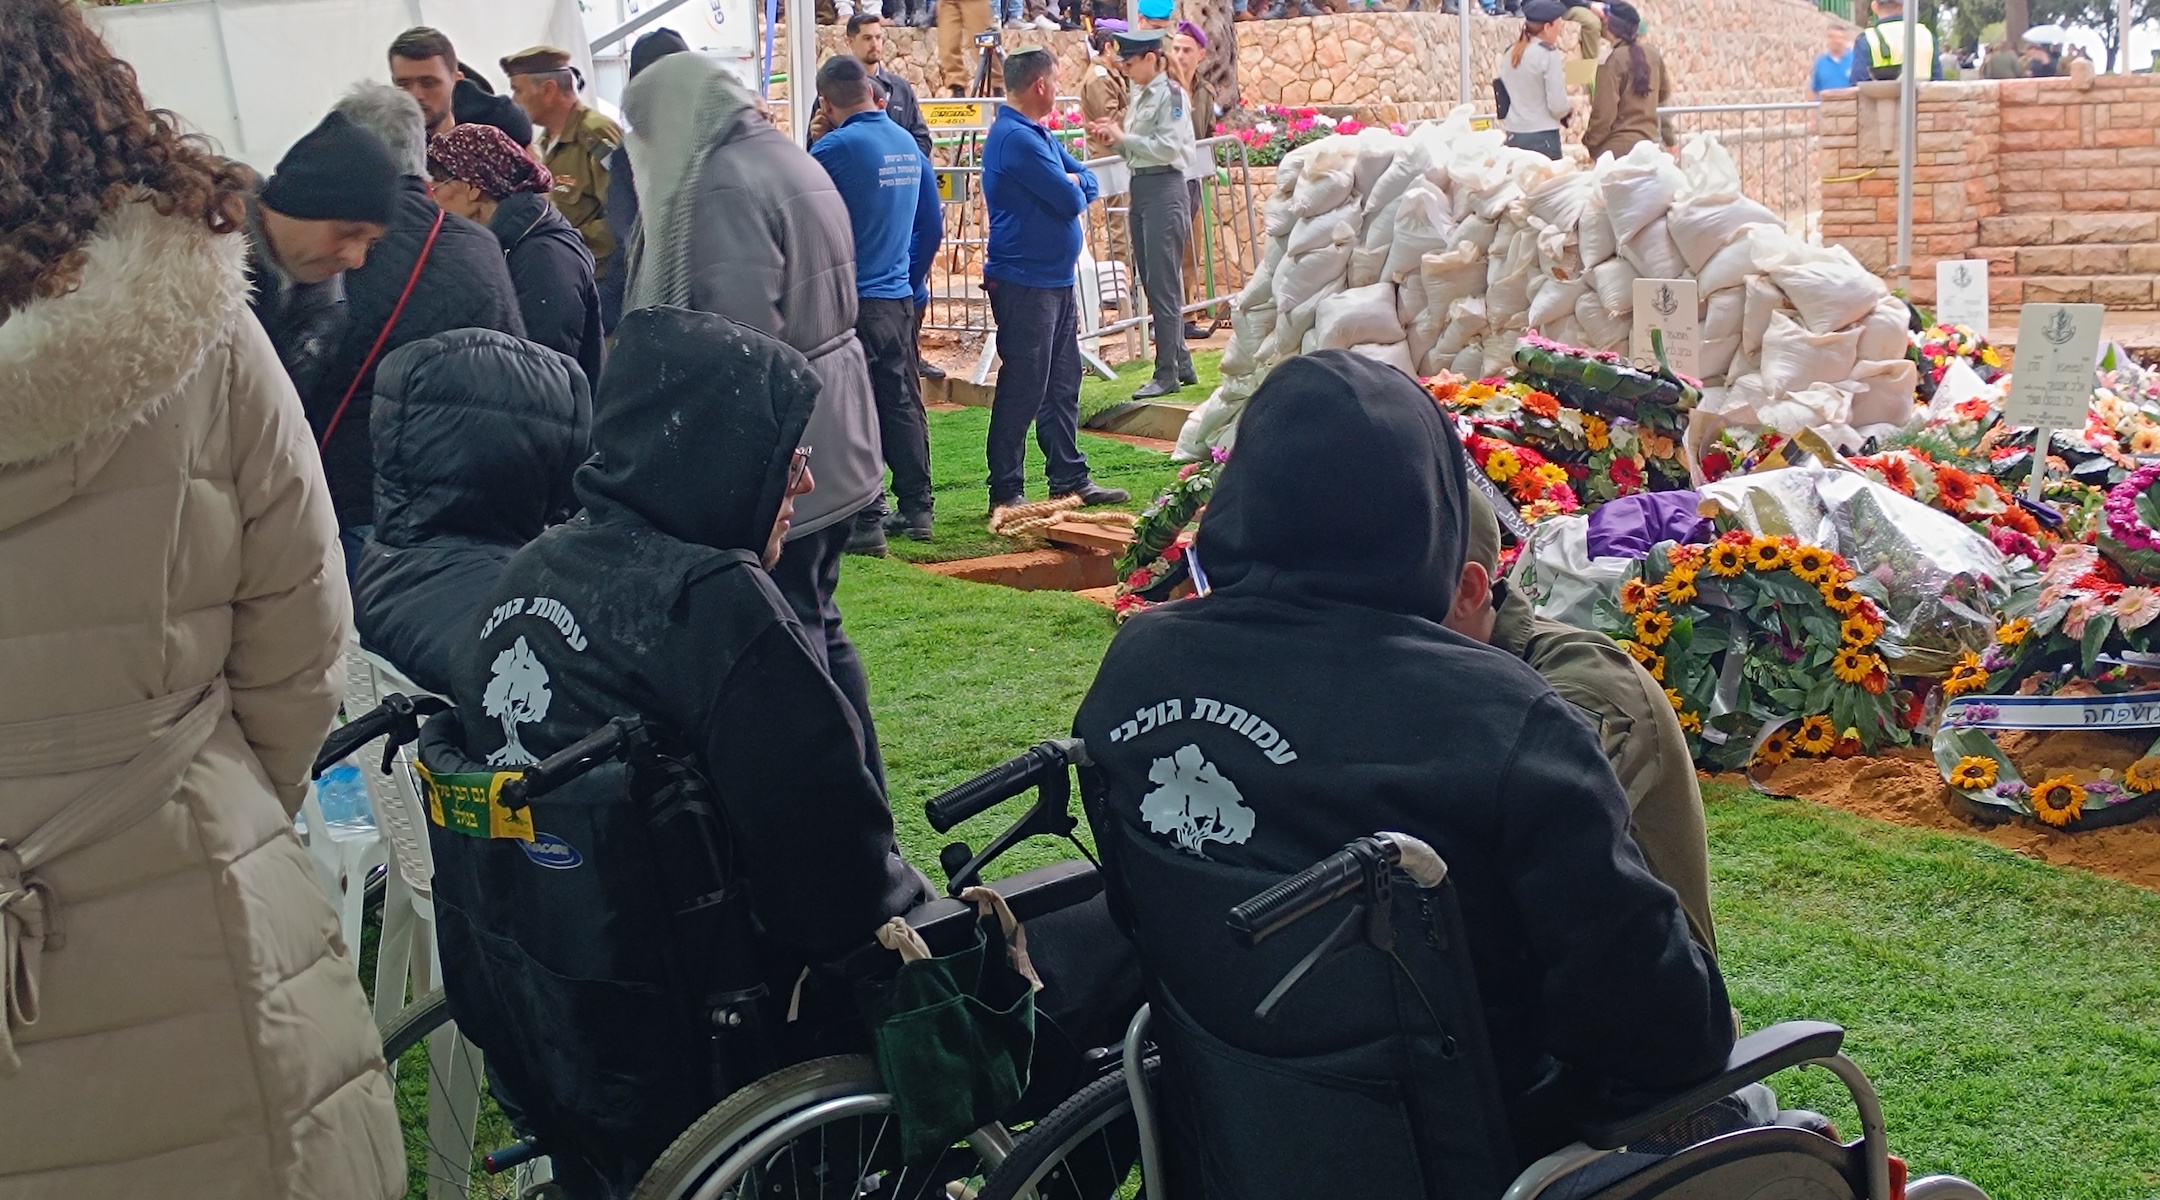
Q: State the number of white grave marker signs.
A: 3